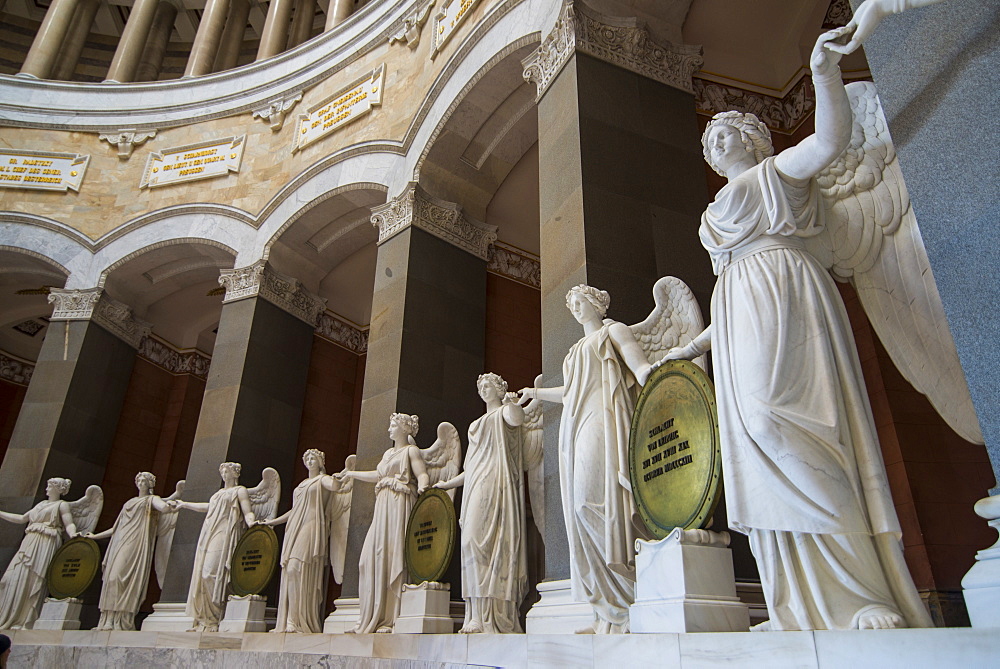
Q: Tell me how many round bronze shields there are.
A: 4